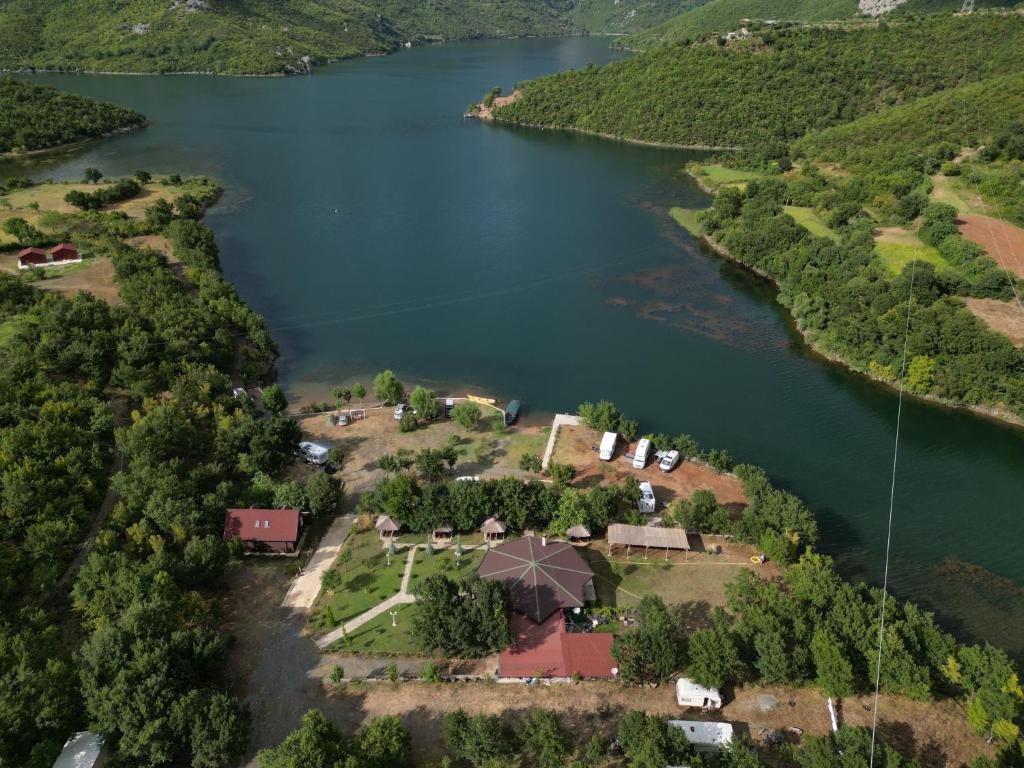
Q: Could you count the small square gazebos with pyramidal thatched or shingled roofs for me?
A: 4